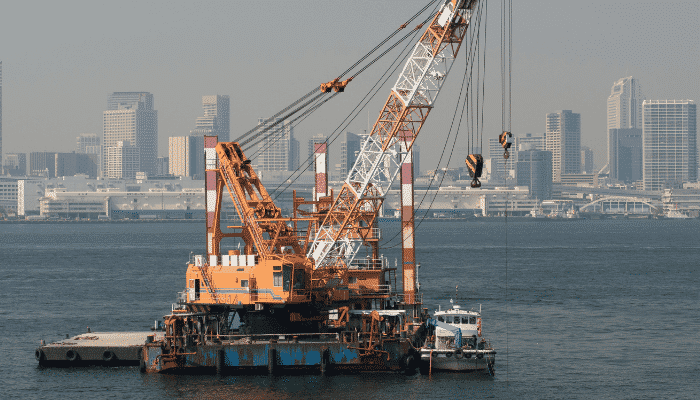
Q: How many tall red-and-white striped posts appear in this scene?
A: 3